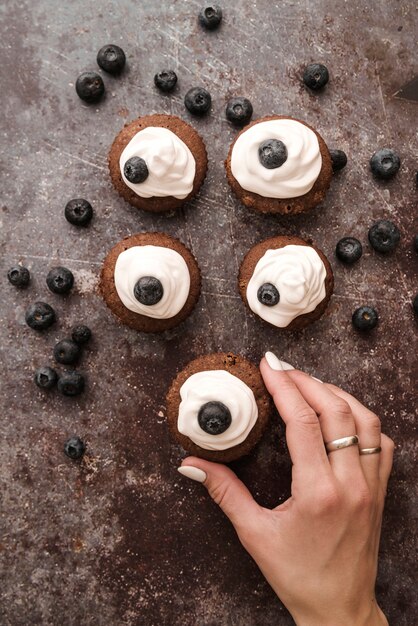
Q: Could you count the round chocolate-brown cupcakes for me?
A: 5